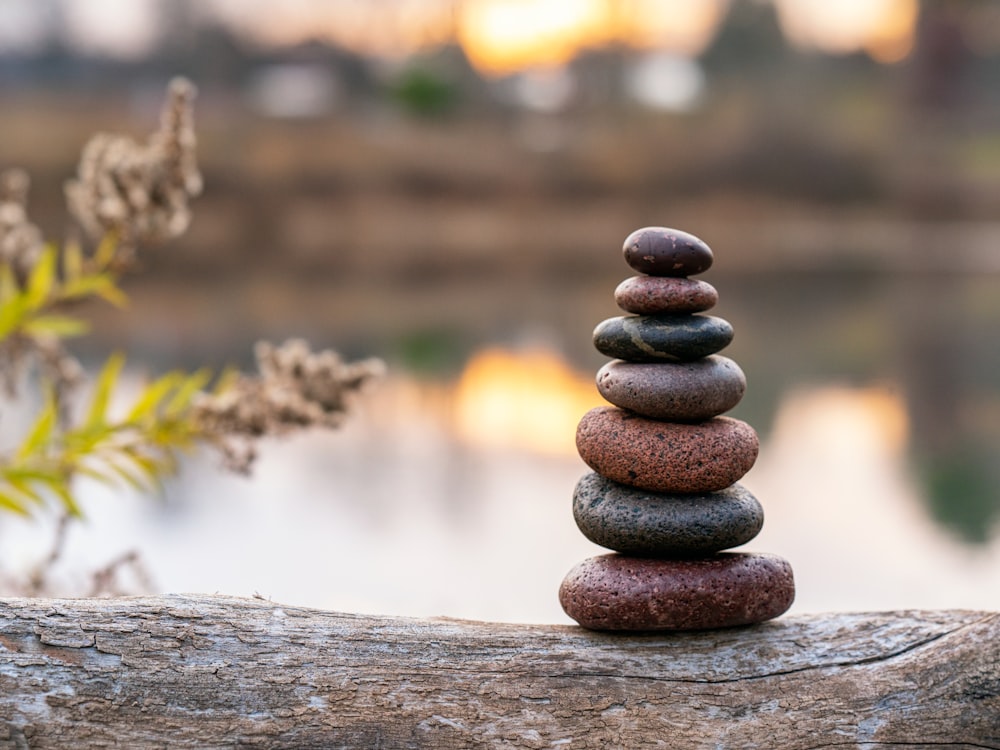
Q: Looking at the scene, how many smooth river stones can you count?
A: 7